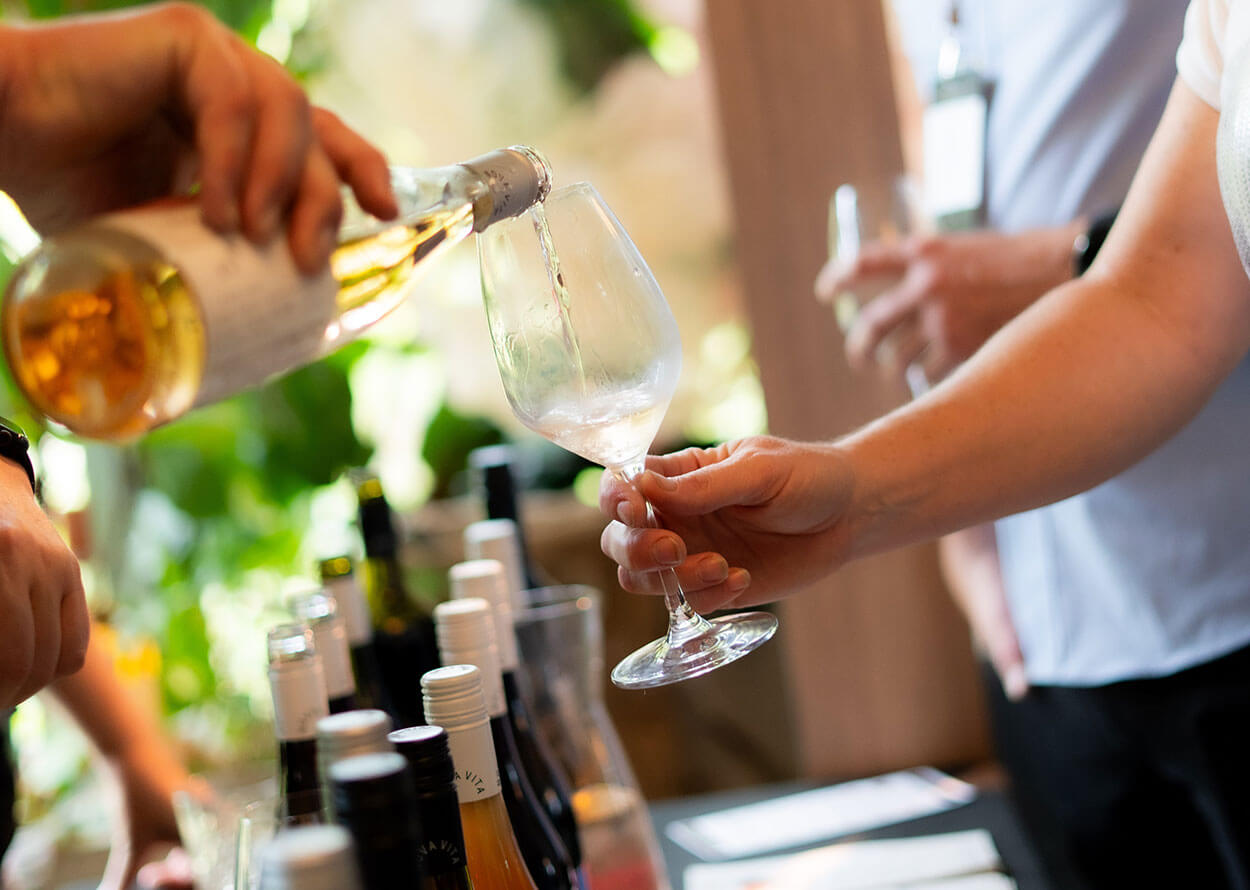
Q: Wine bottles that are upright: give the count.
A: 13